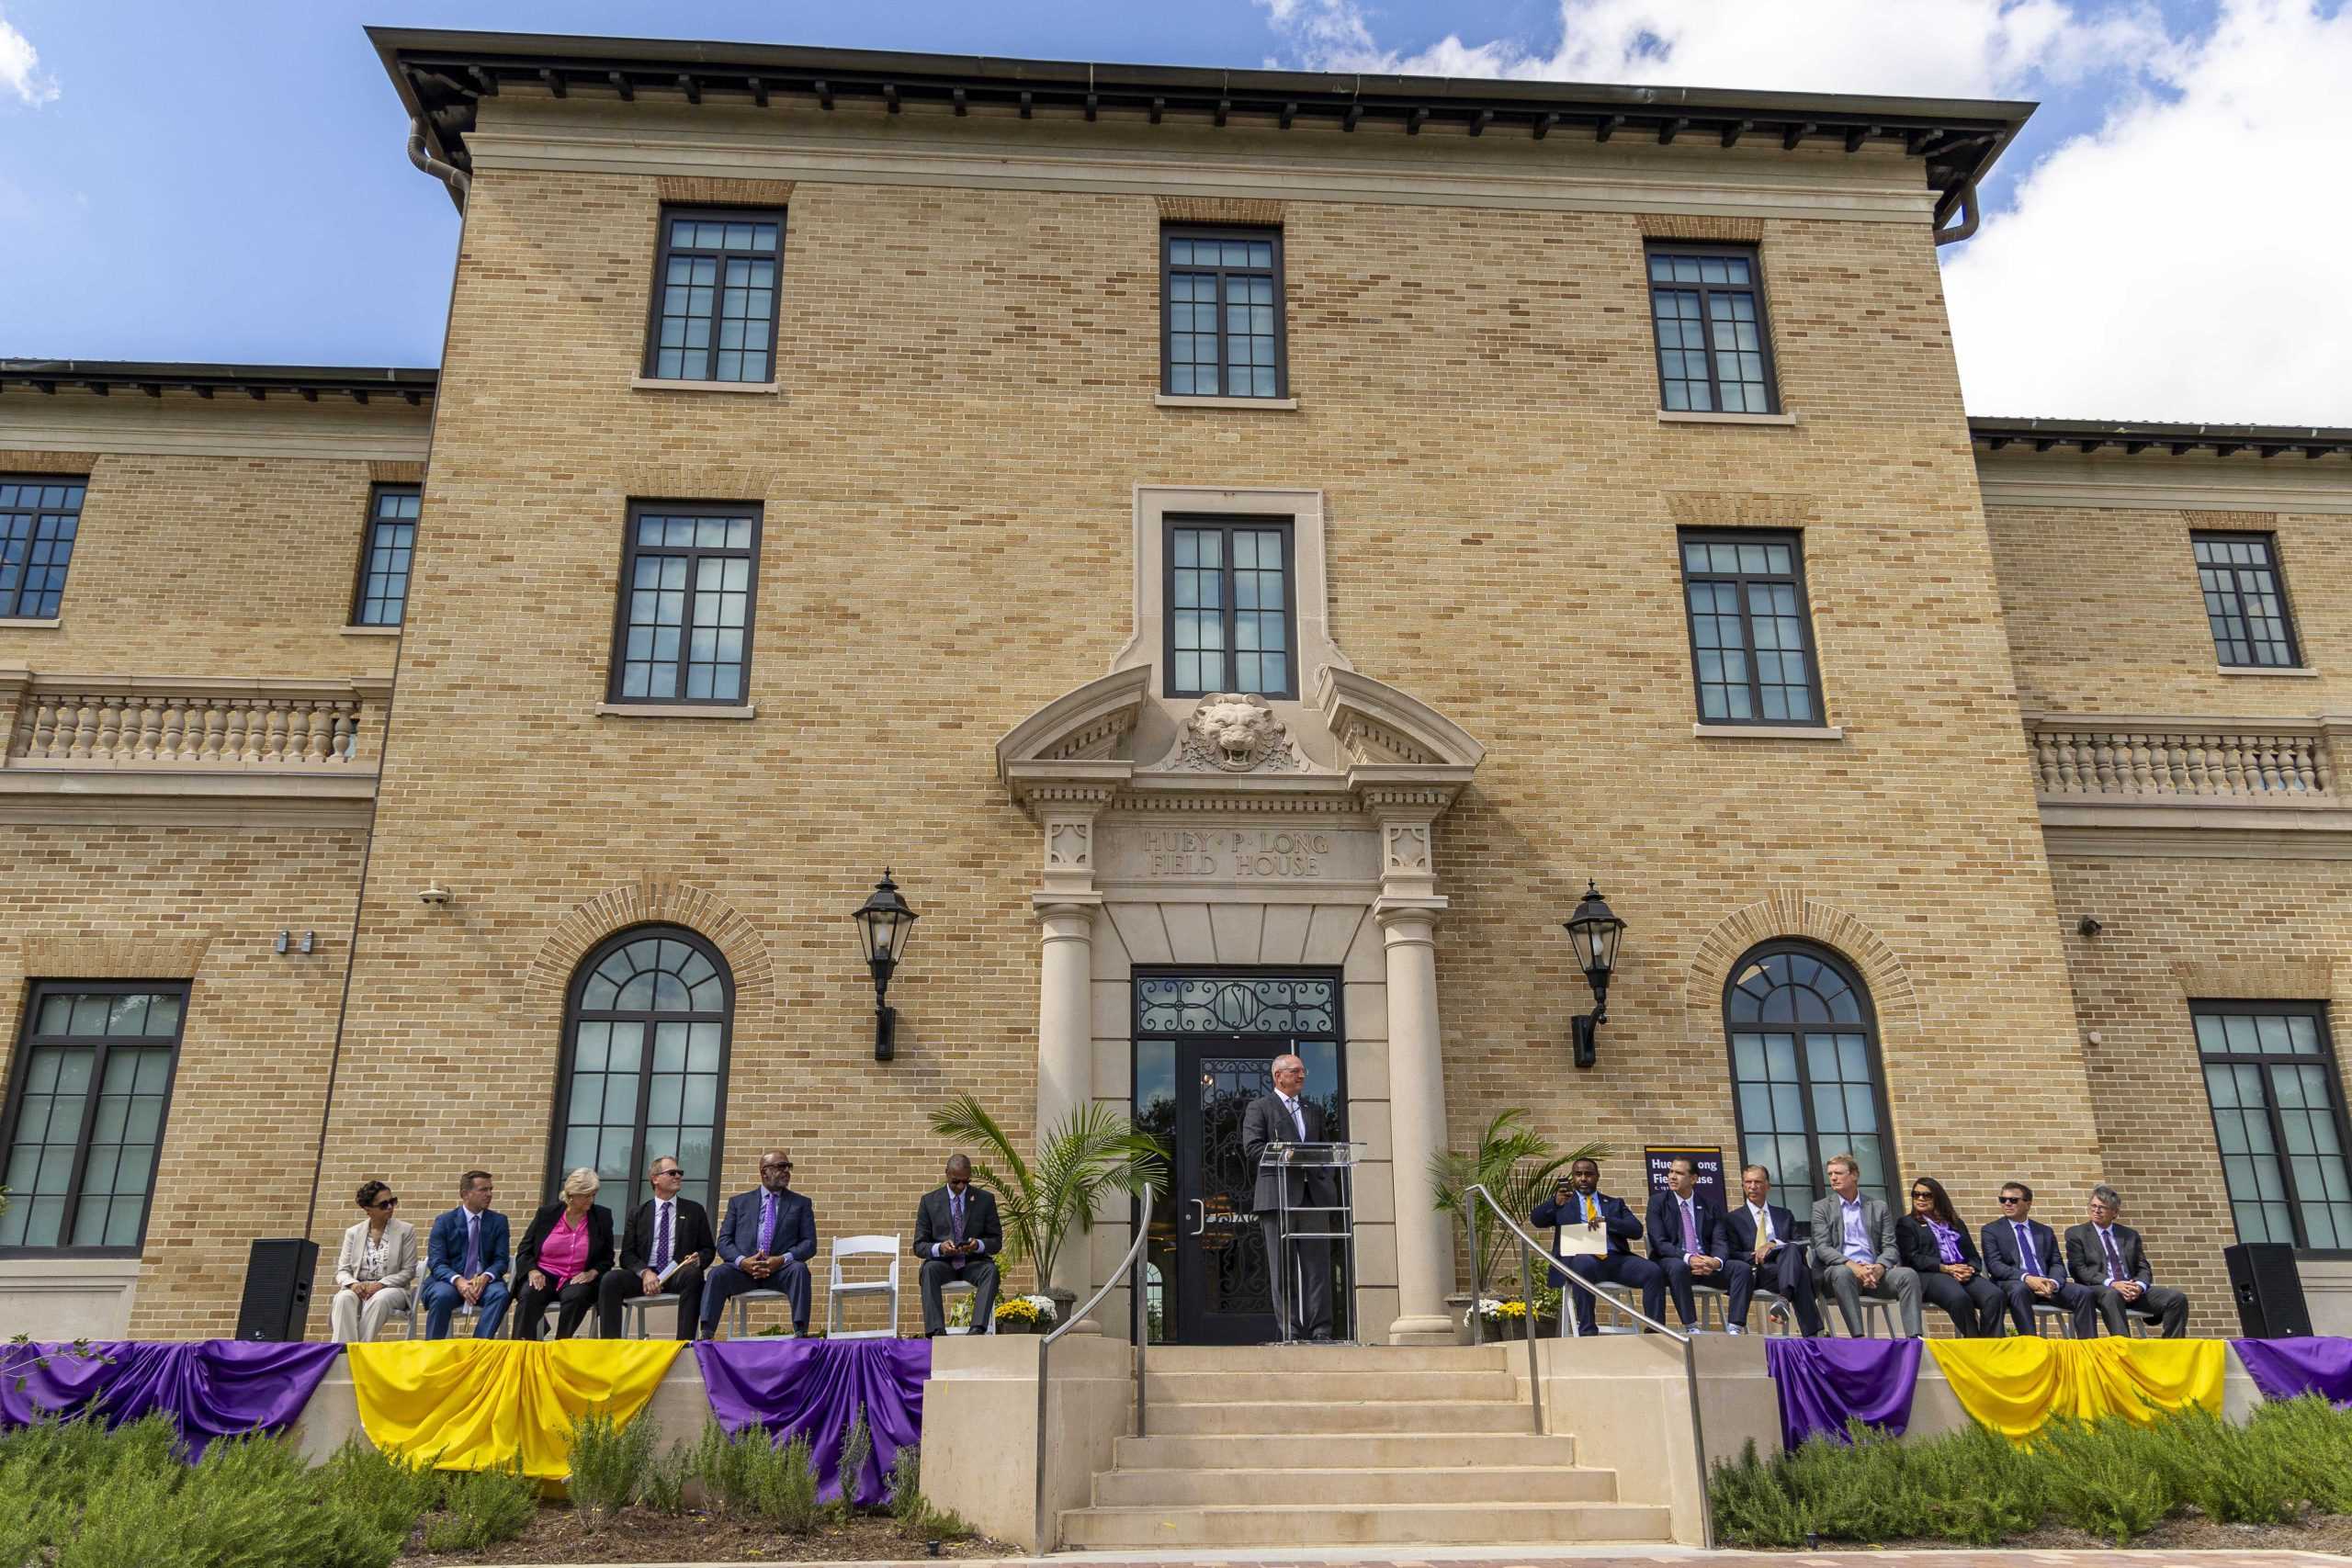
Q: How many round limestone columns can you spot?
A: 2